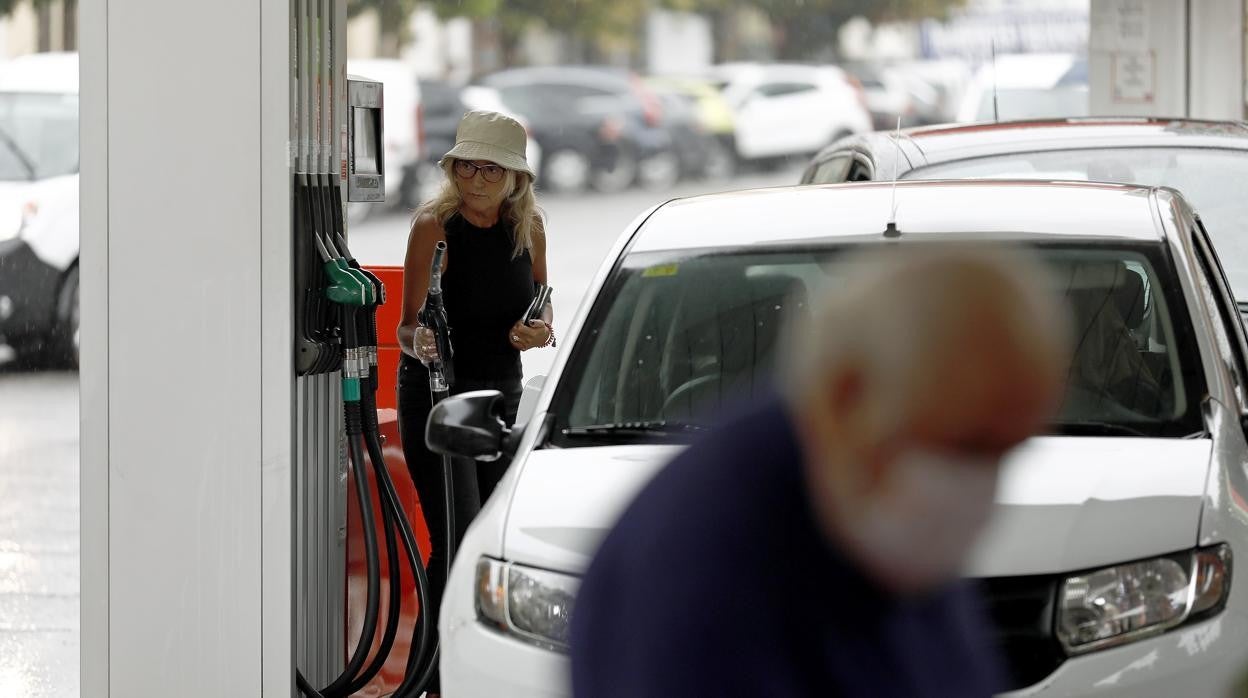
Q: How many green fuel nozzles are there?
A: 2